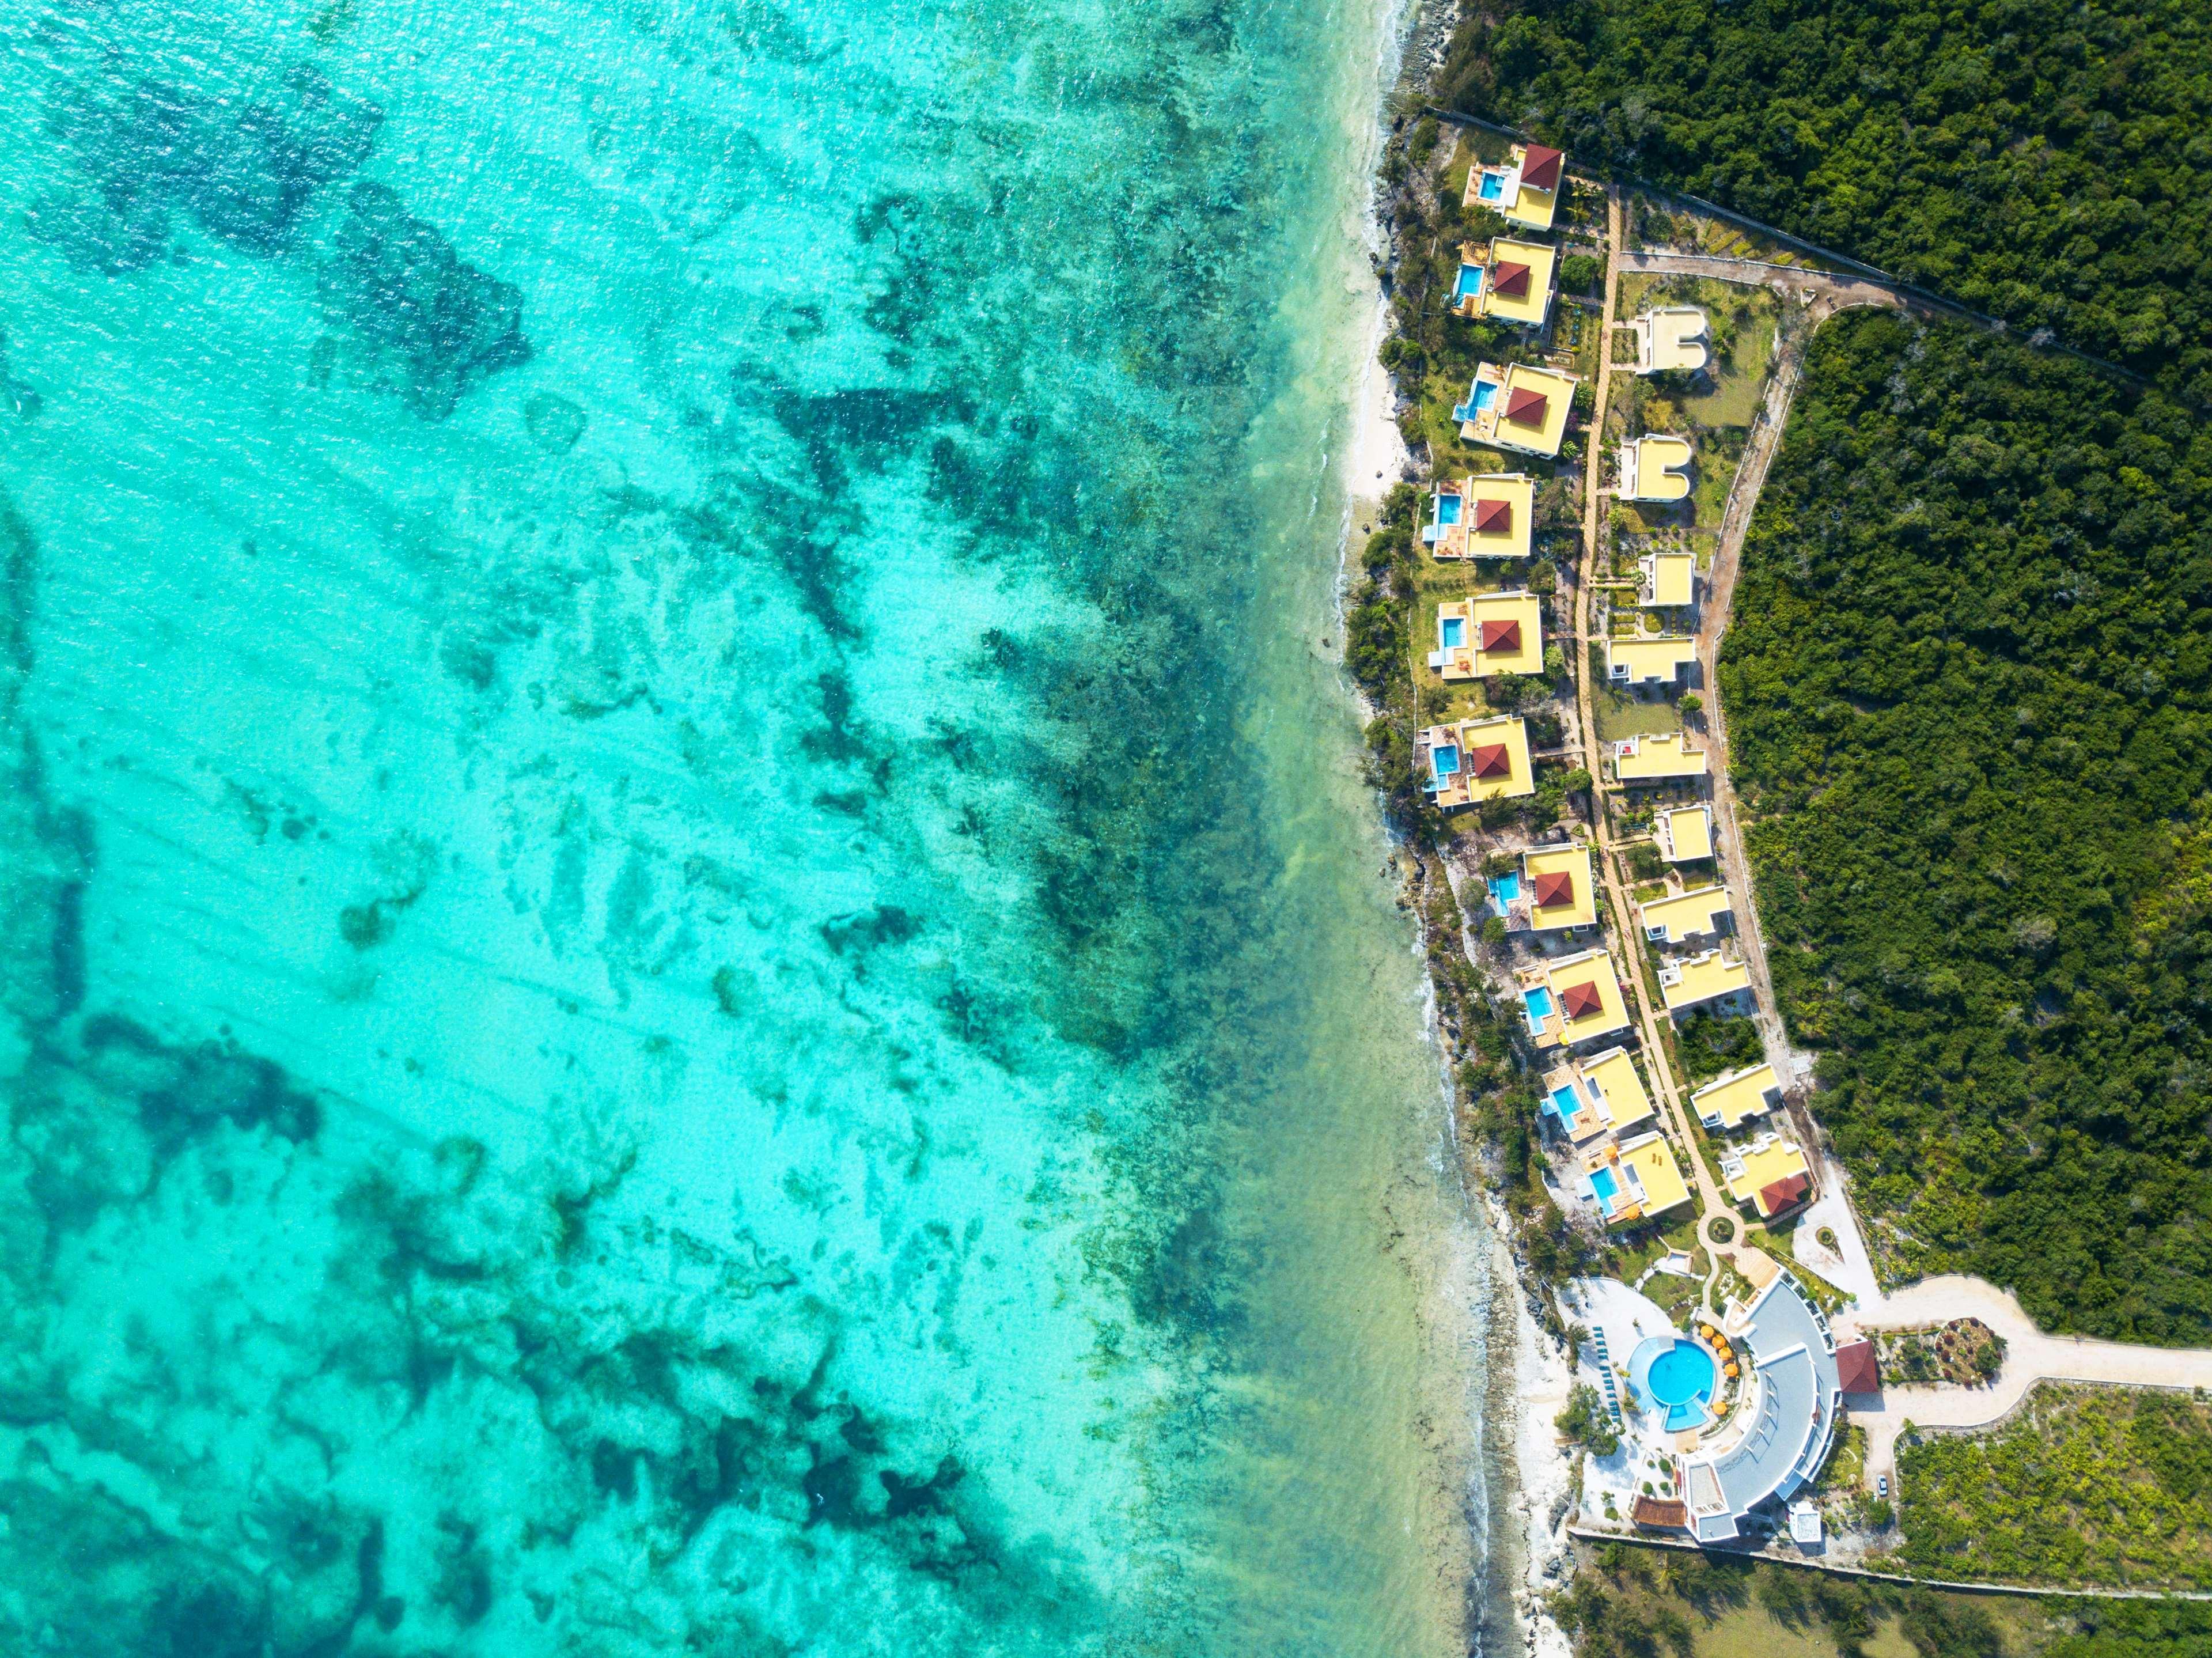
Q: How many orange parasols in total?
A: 7